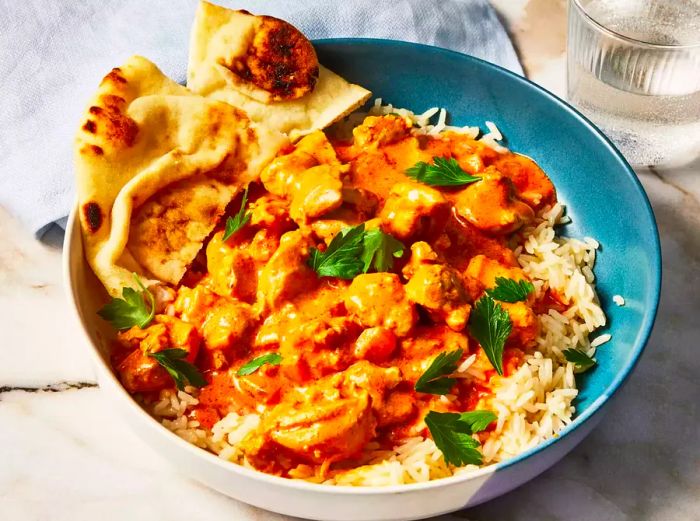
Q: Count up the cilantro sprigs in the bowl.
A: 11